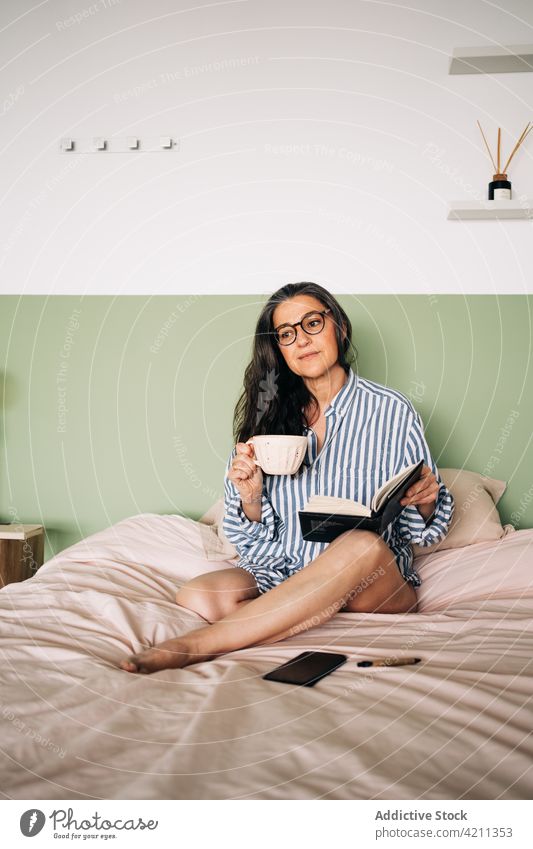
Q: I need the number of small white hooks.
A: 4